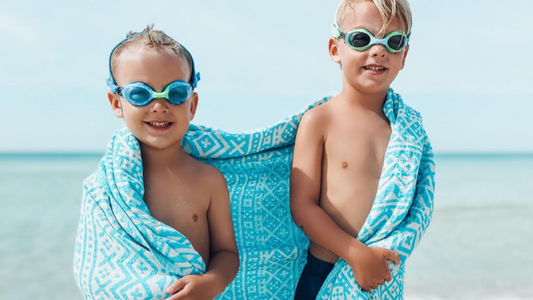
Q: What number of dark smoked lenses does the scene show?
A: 2